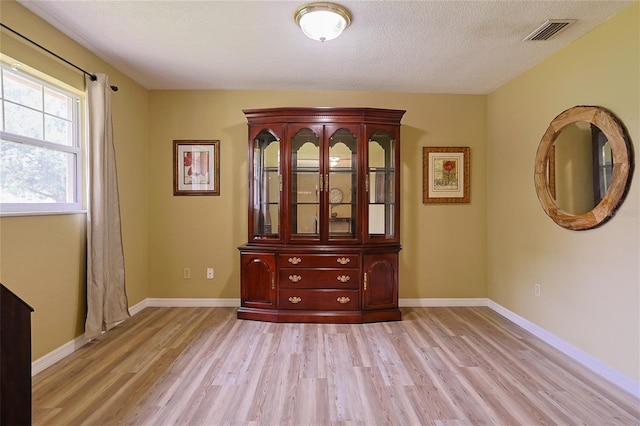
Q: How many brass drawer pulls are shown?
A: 6